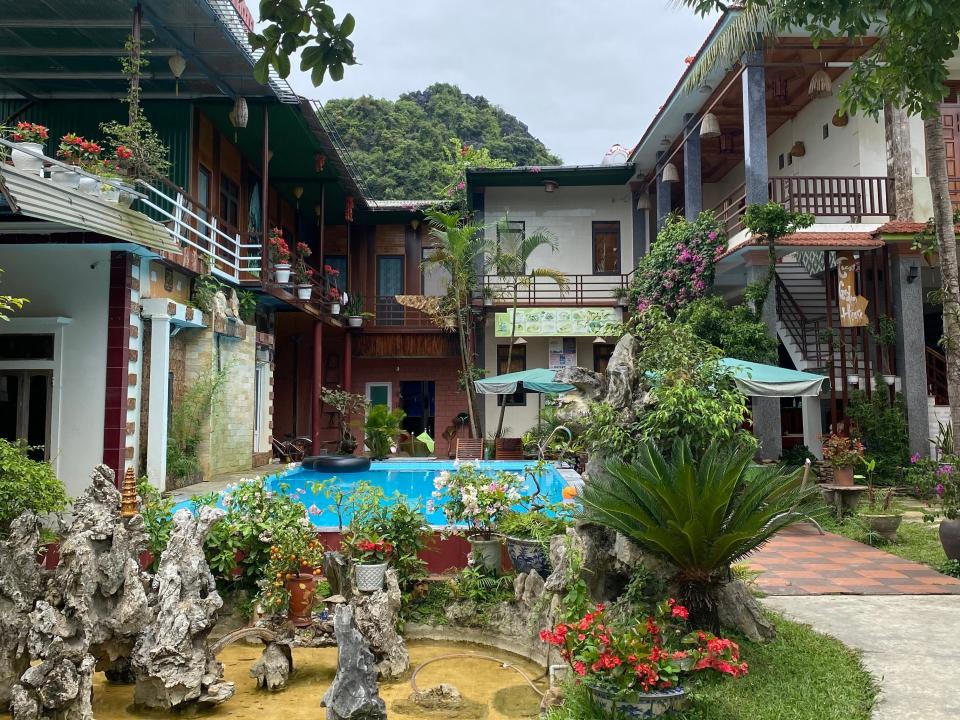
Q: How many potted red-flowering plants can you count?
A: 9